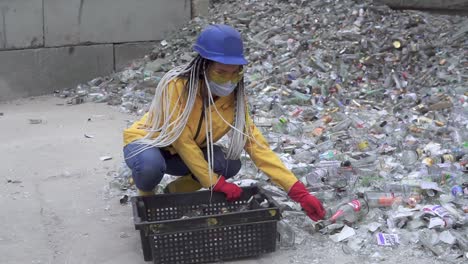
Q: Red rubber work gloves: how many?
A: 2